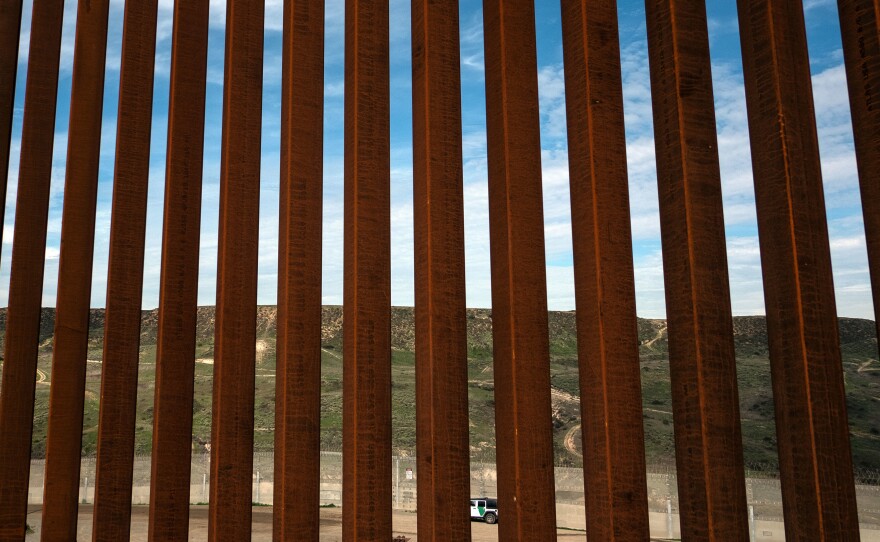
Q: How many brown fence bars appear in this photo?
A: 14